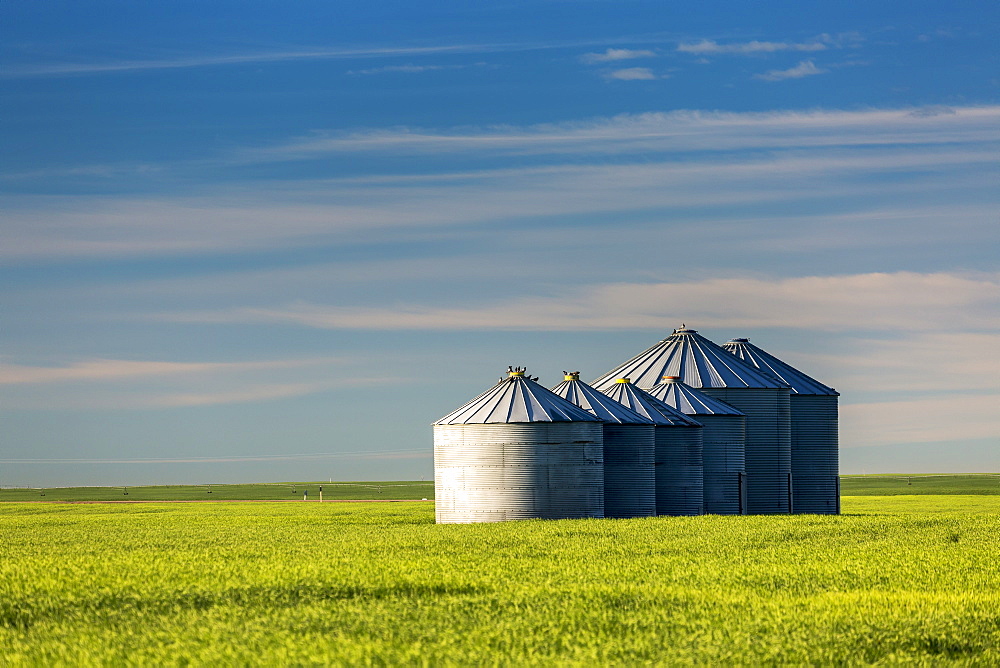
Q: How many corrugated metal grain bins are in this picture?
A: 6